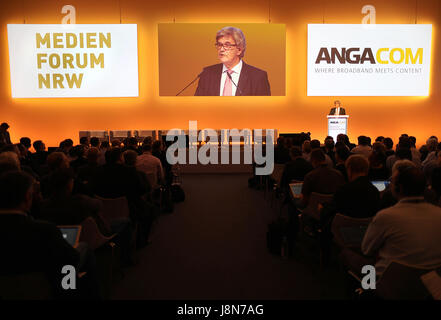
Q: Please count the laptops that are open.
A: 3